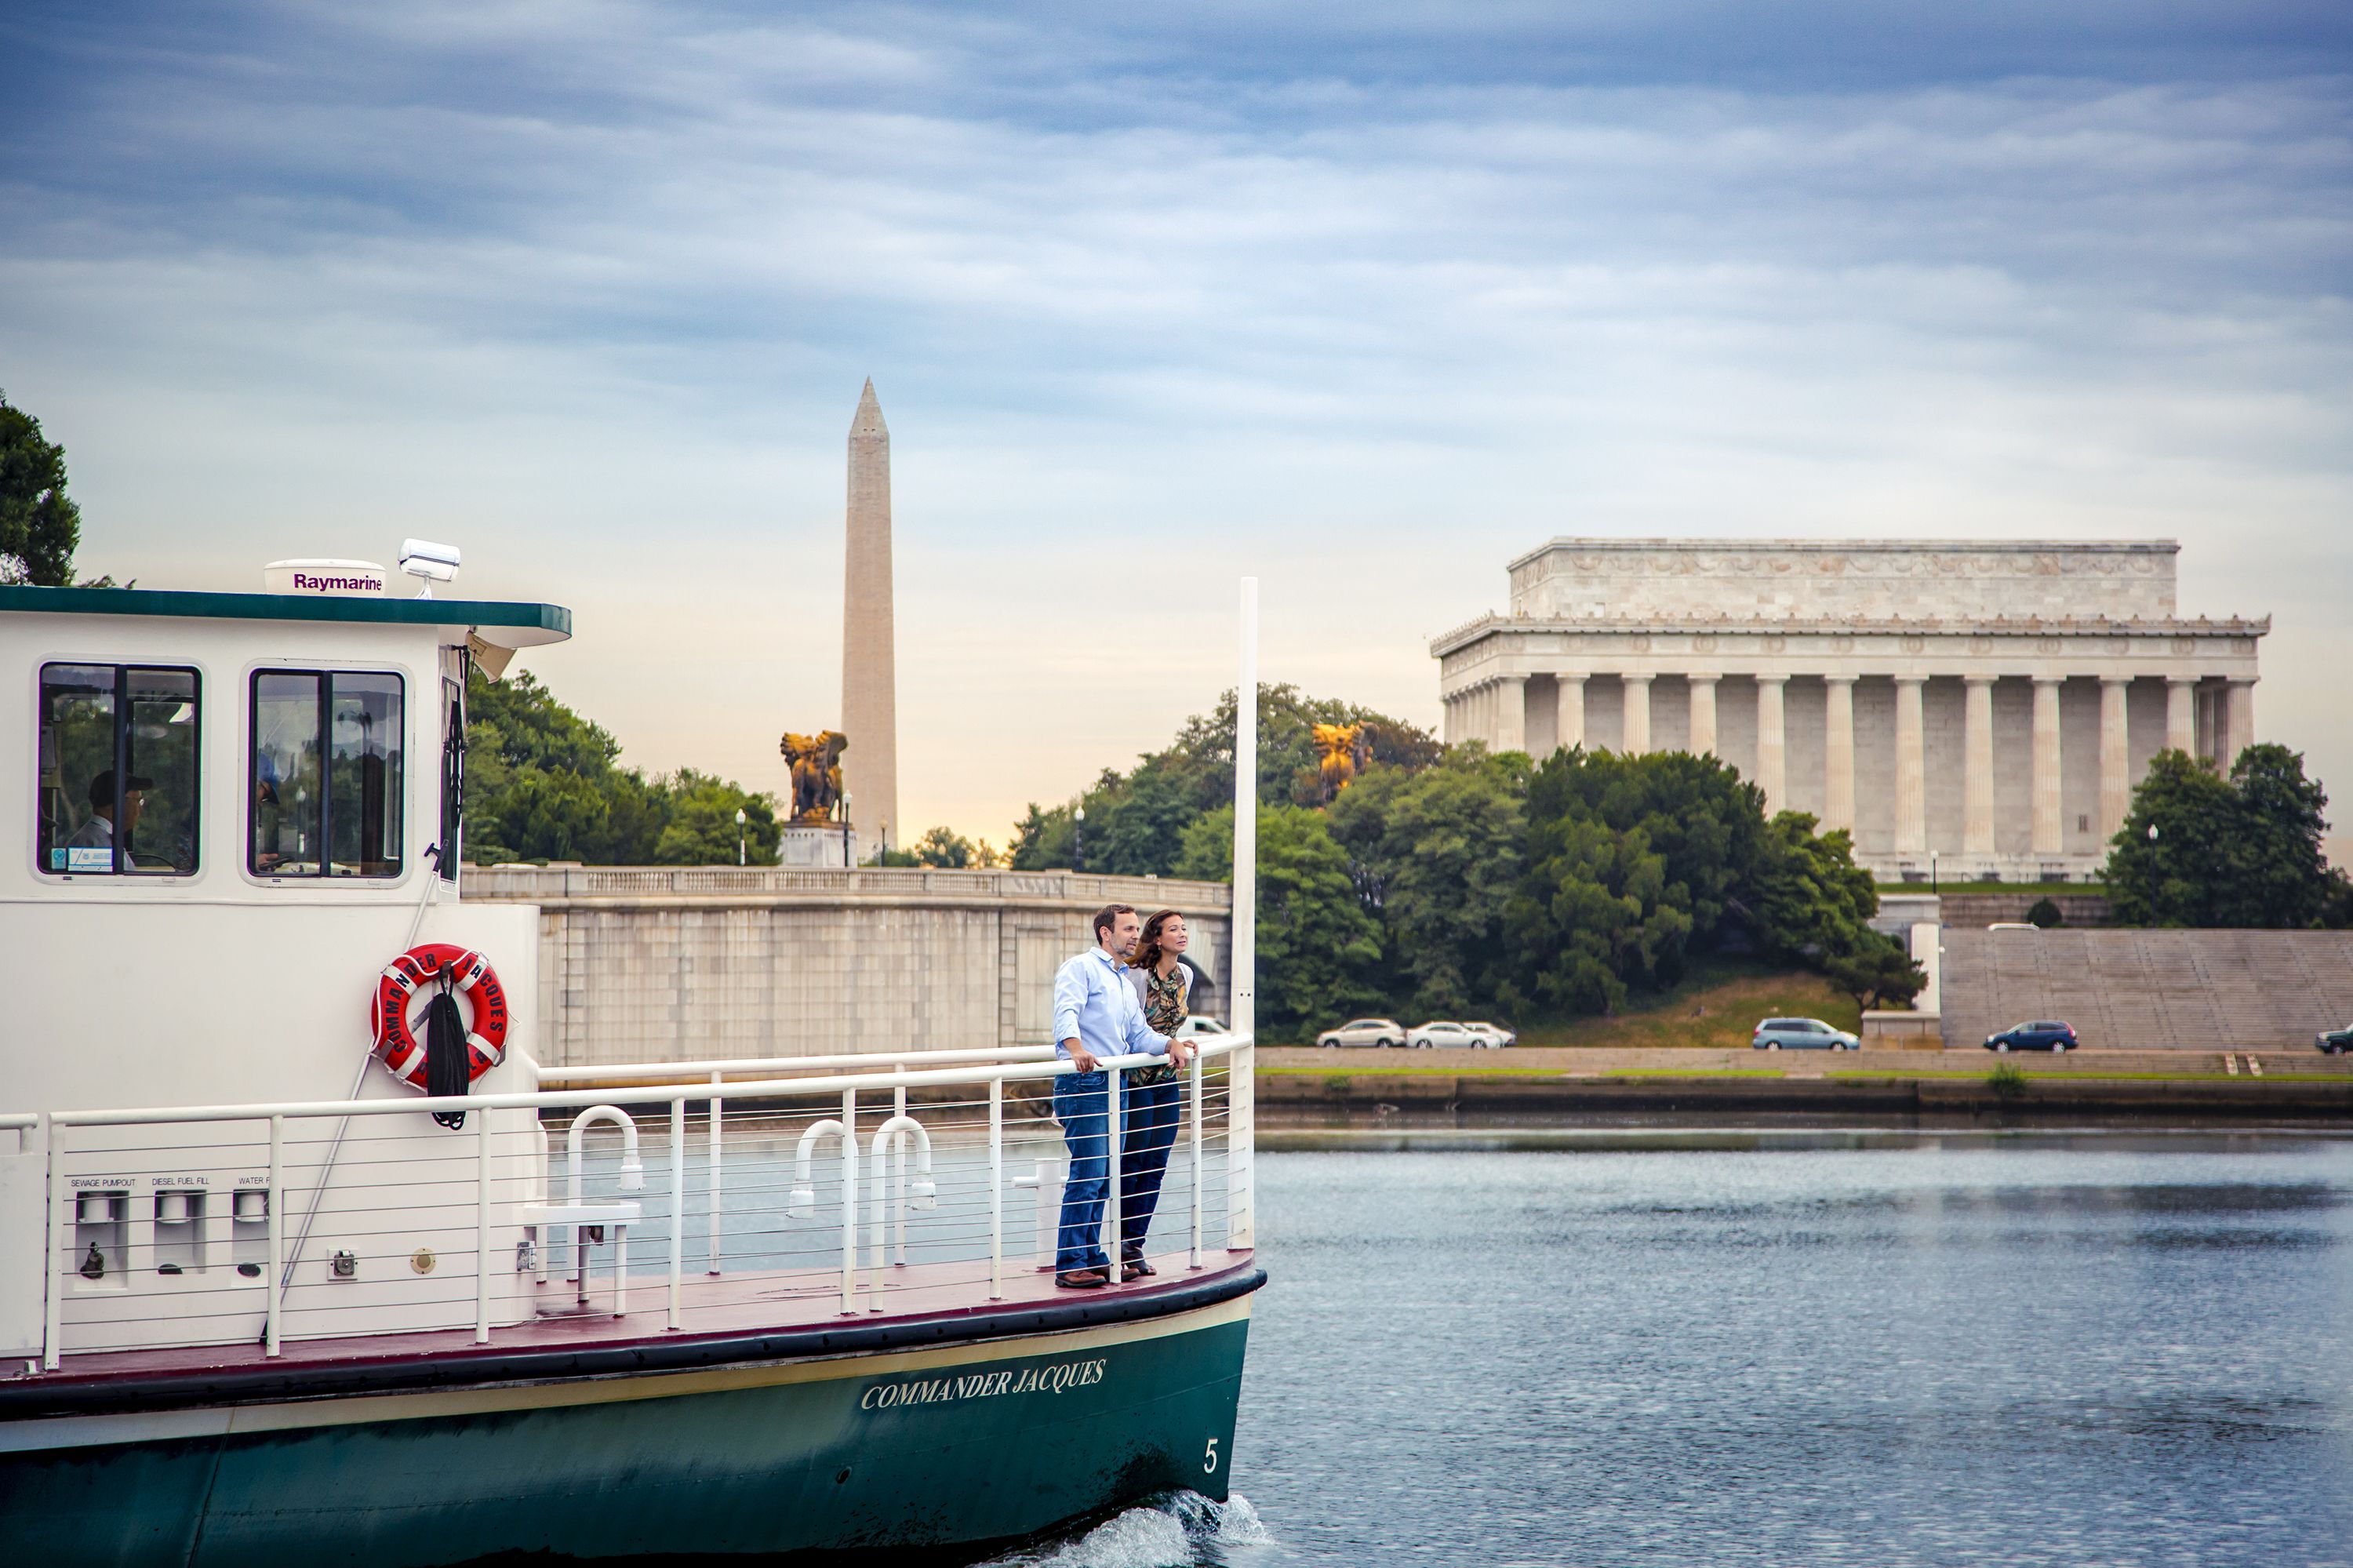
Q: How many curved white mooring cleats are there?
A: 3